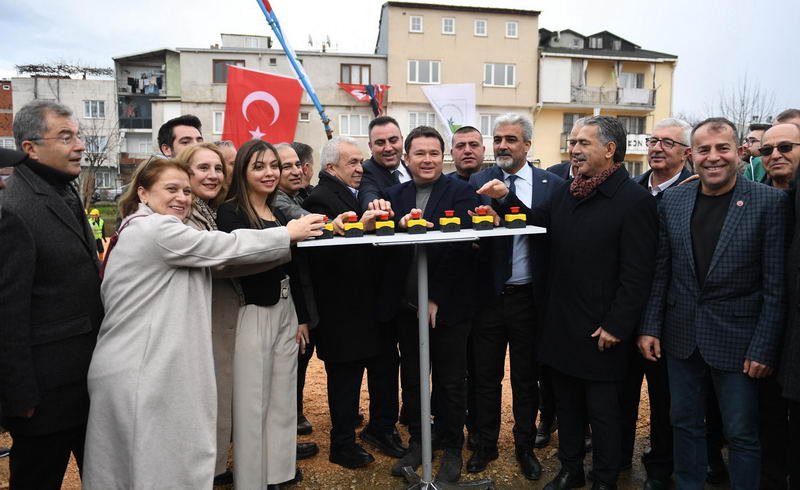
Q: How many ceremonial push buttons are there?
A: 7